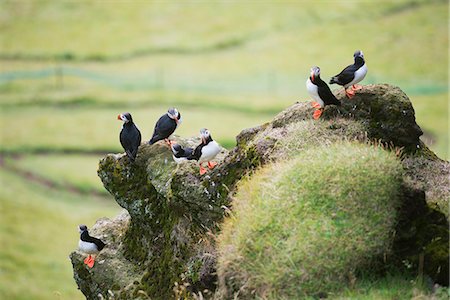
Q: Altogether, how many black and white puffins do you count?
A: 7